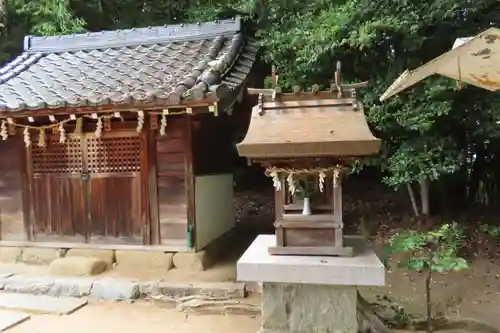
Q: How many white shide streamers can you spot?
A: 10